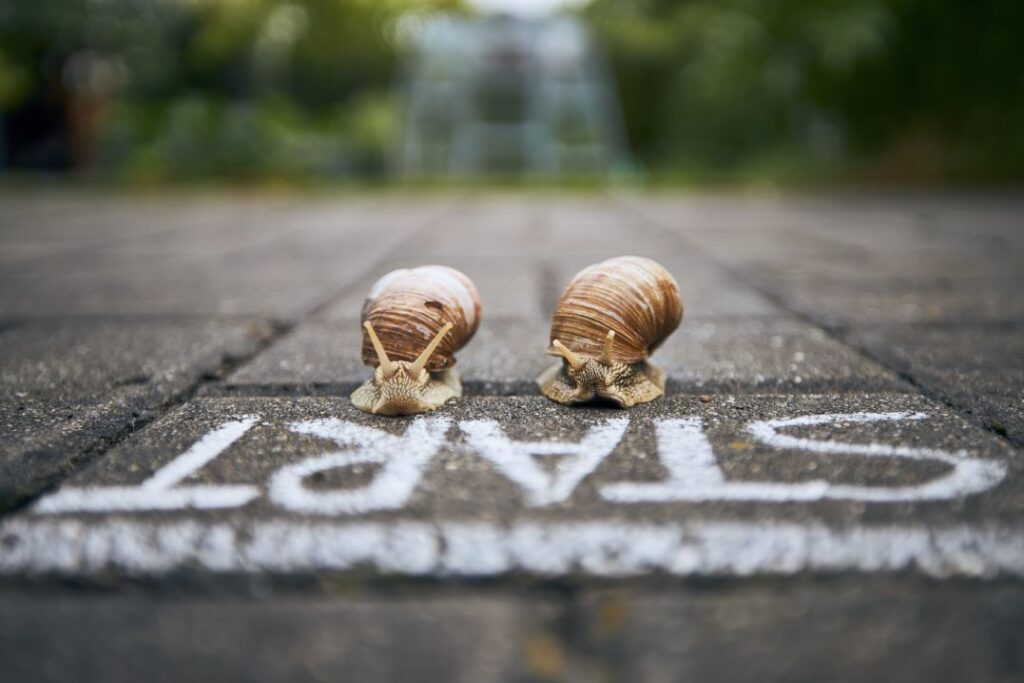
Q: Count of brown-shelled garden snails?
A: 2